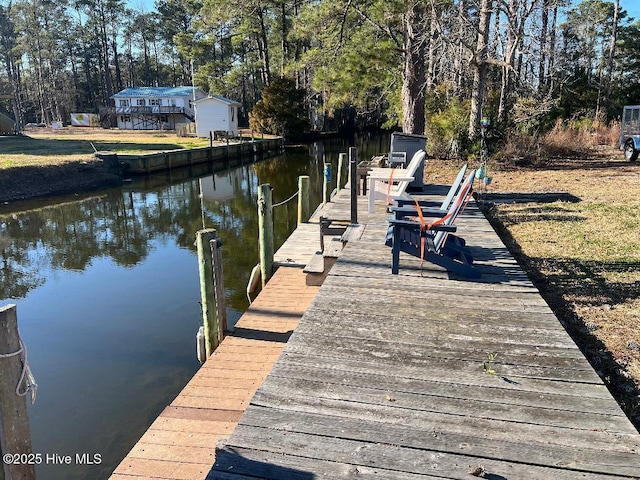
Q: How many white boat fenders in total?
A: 2